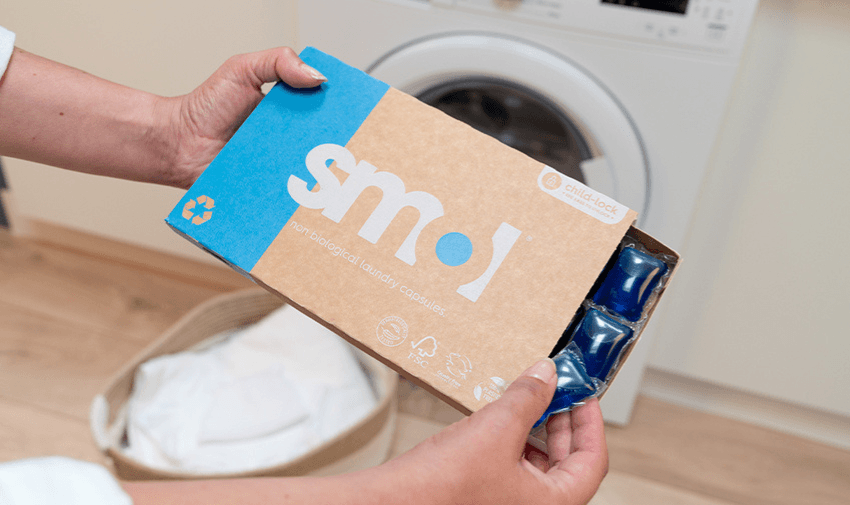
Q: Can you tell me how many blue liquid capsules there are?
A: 3